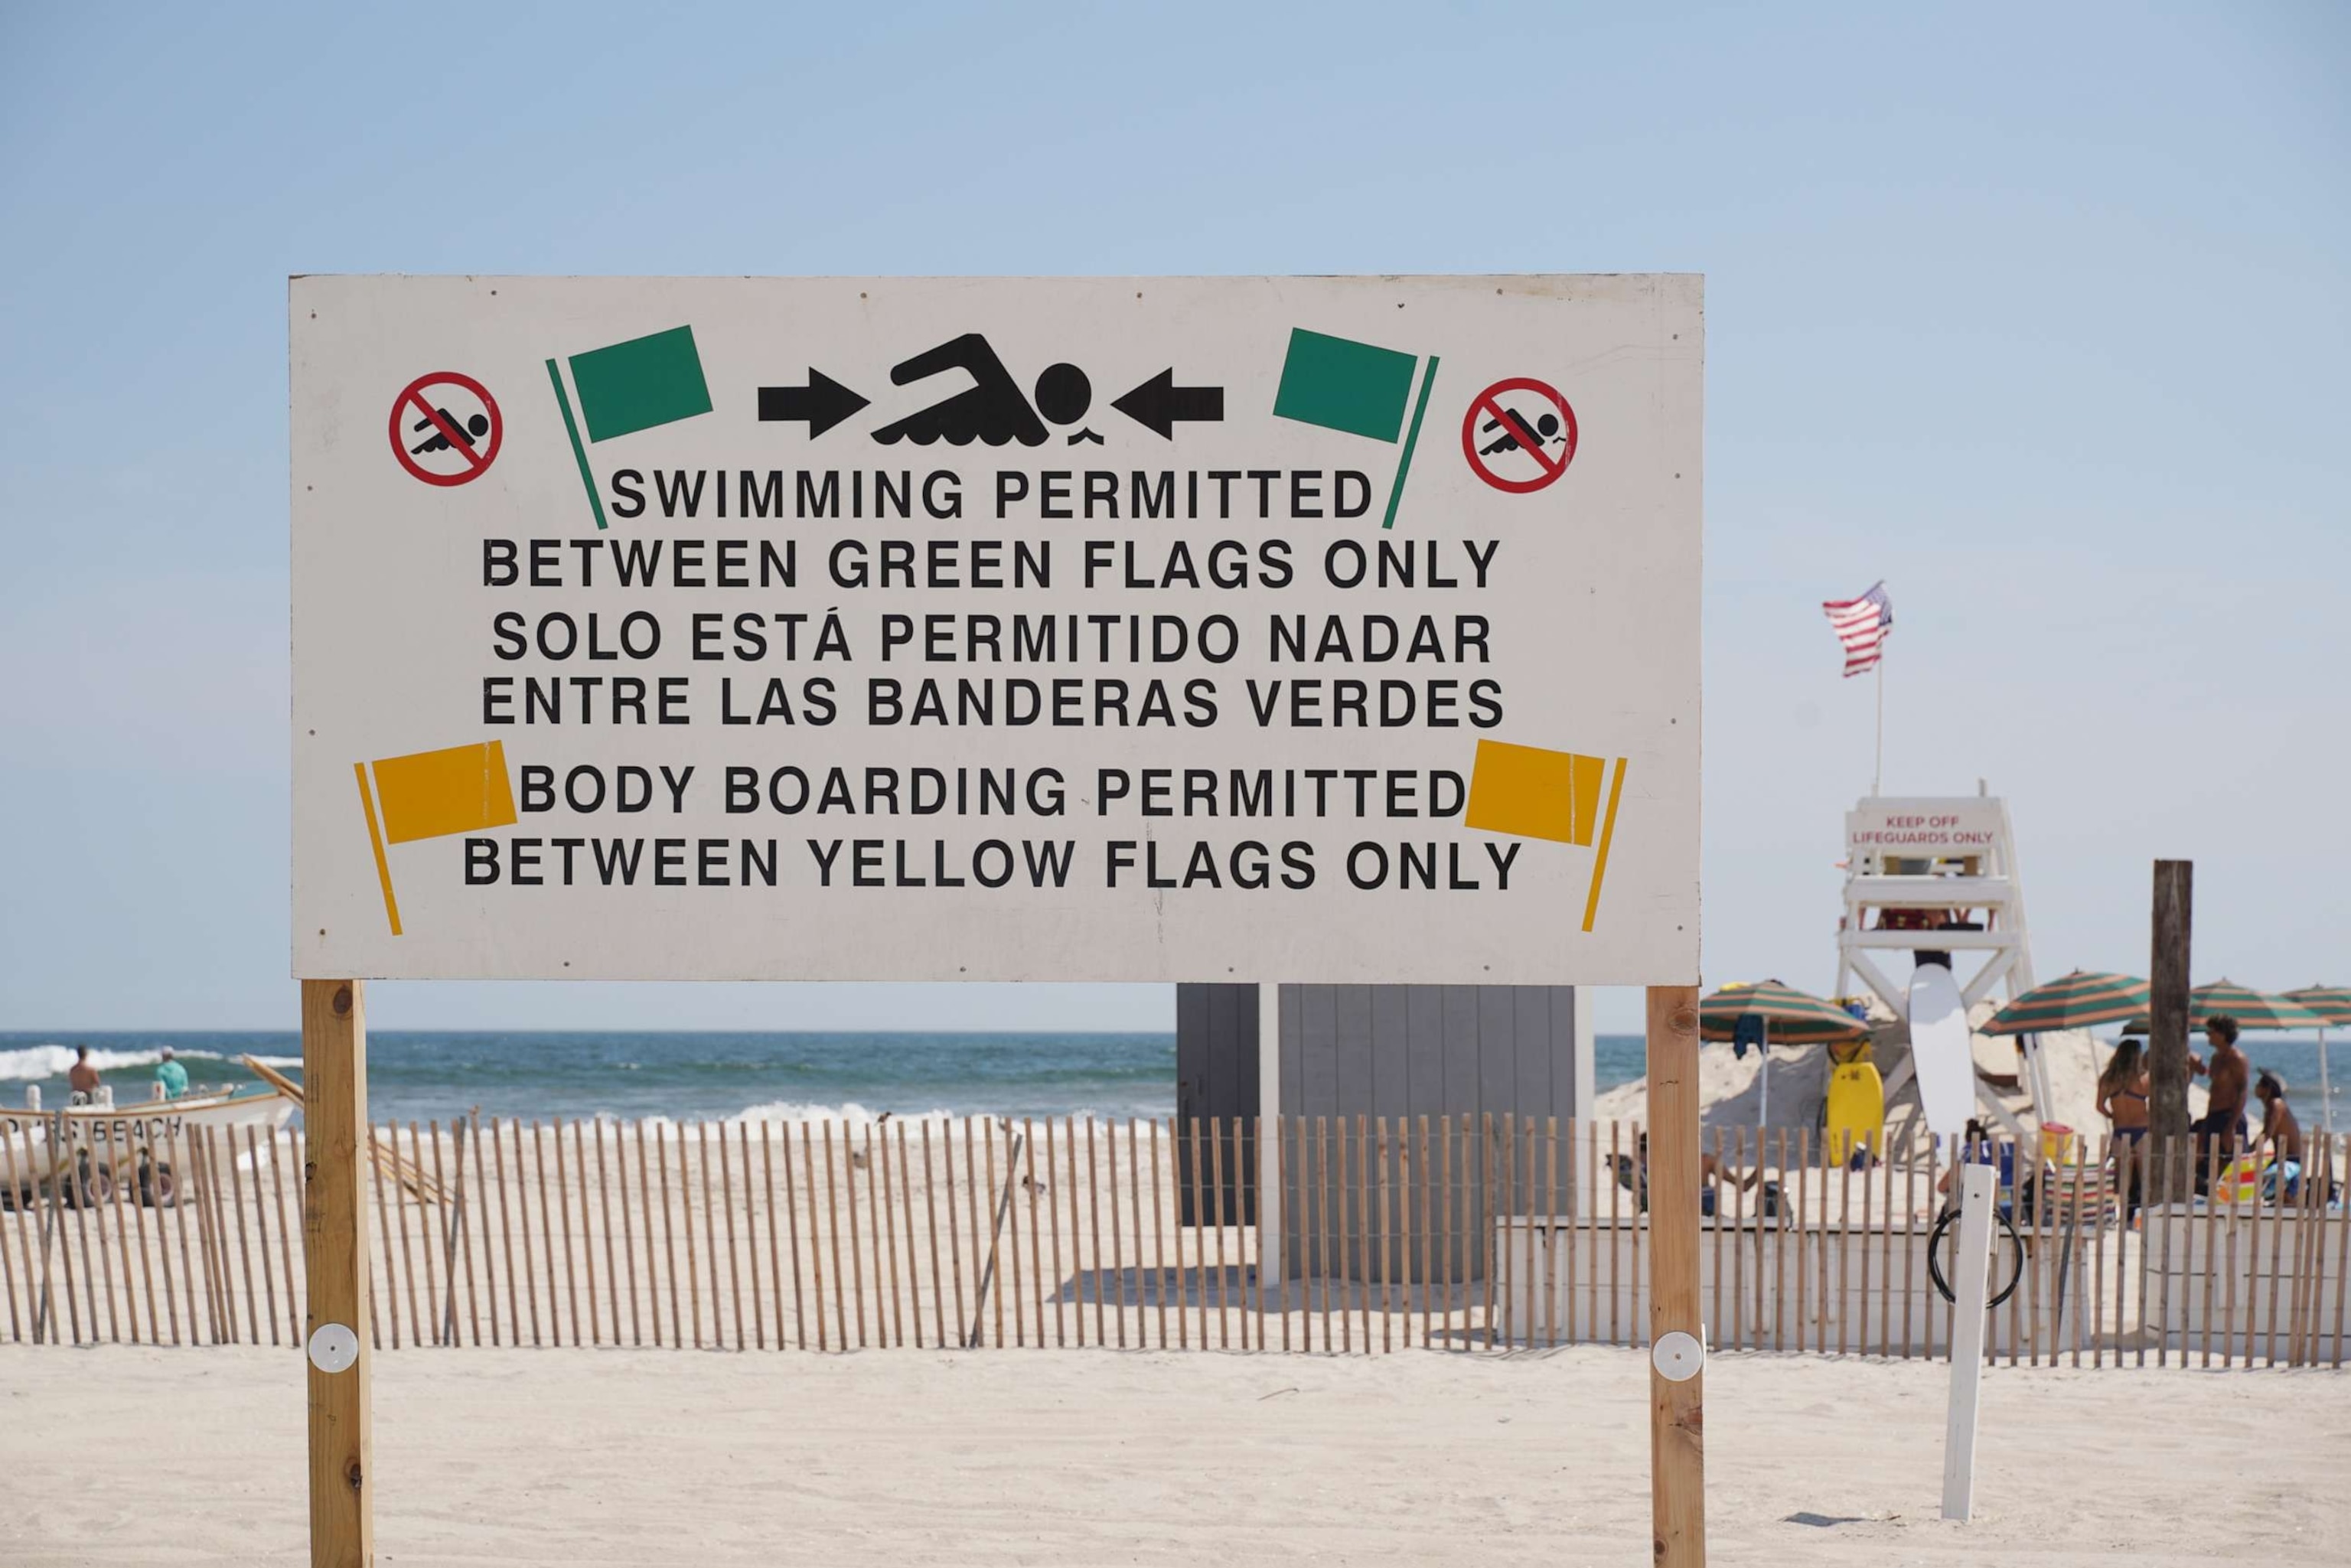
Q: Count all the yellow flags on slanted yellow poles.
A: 2